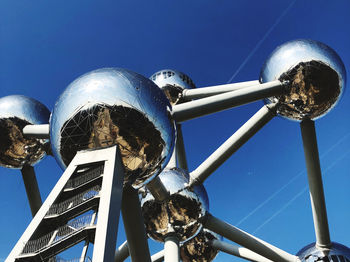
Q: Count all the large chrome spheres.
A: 7